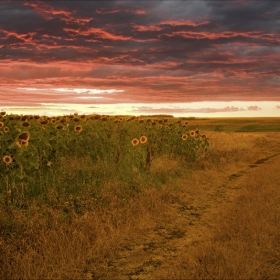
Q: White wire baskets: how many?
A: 0